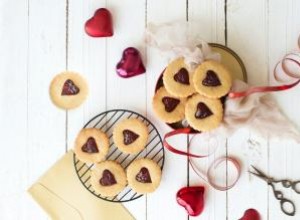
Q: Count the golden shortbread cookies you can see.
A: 9